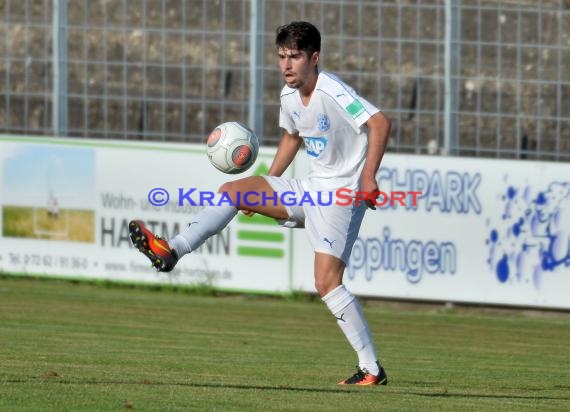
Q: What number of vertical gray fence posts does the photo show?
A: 3